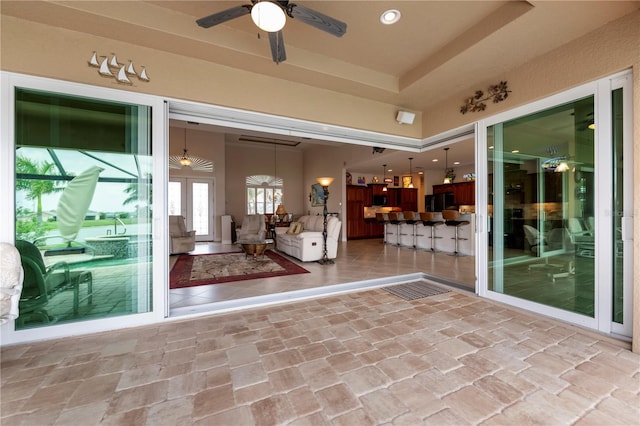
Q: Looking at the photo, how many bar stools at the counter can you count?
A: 5